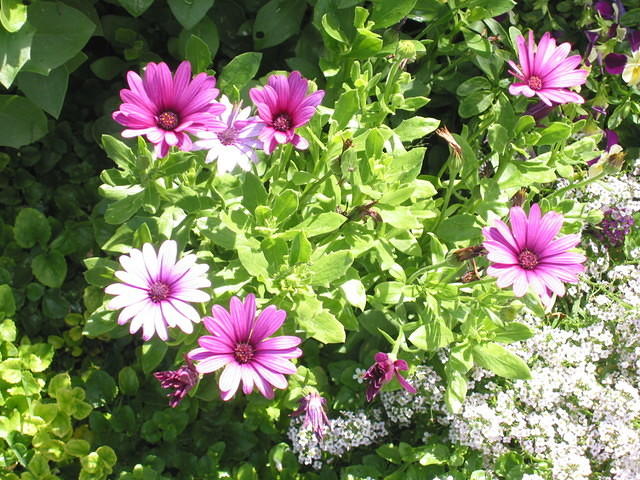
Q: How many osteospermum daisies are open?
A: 7